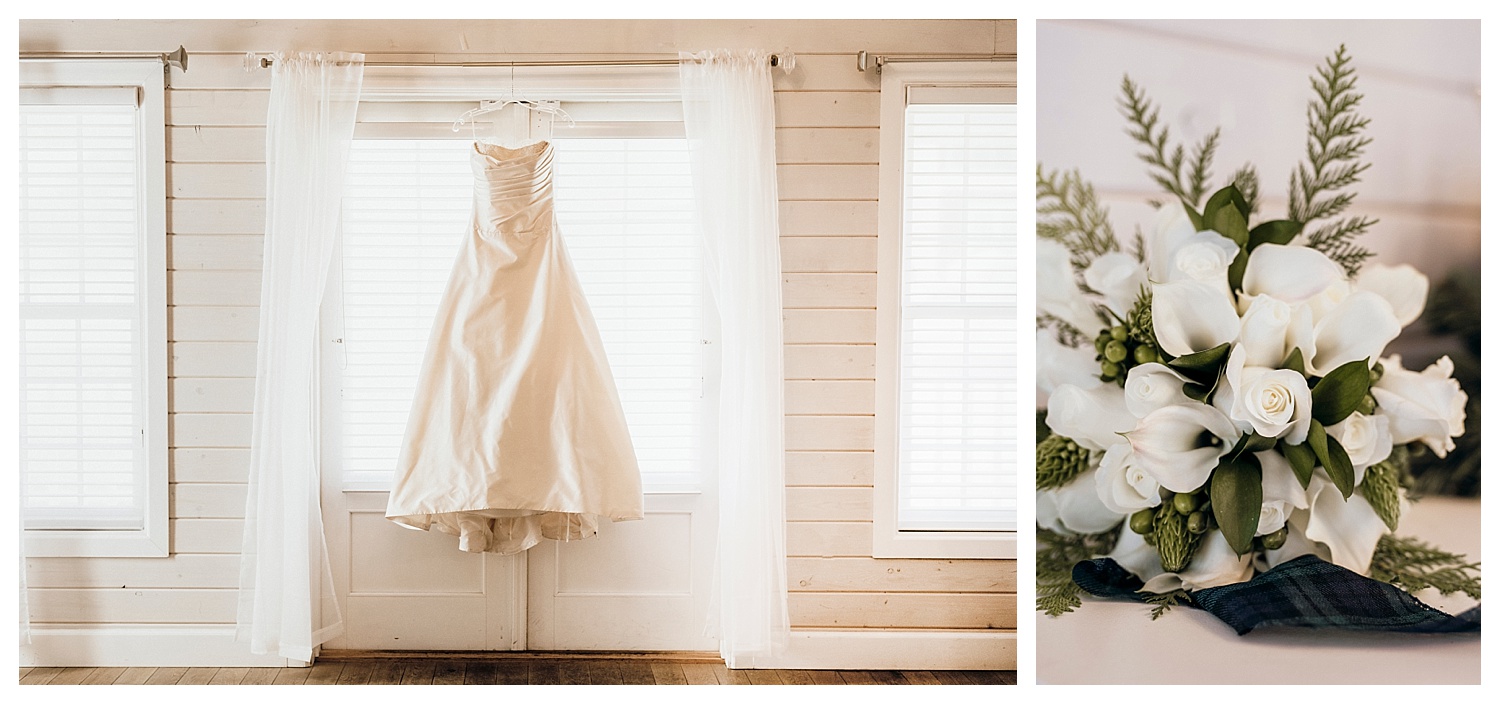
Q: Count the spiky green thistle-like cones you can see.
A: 4